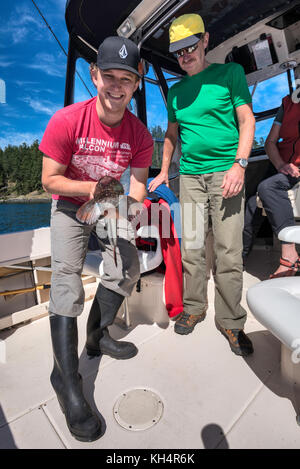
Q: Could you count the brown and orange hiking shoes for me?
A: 2